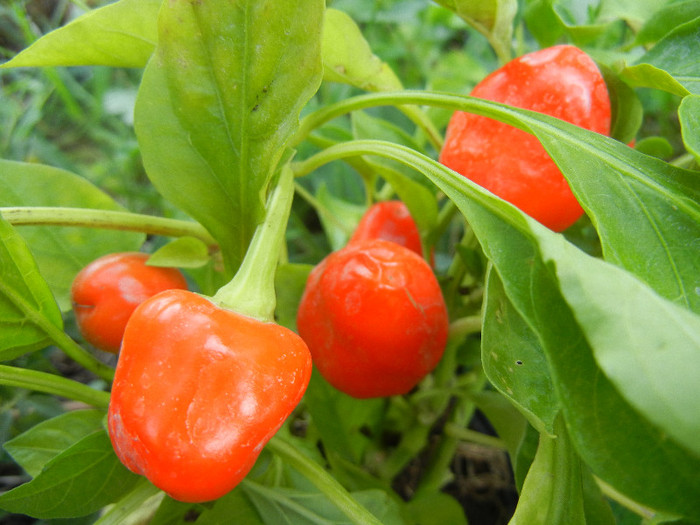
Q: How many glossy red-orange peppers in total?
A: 5